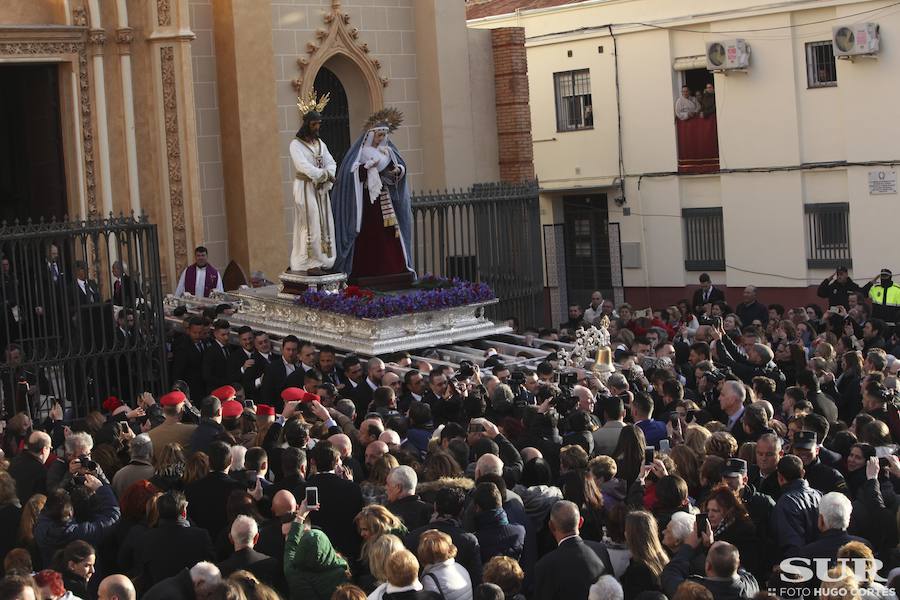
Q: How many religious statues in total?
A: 2